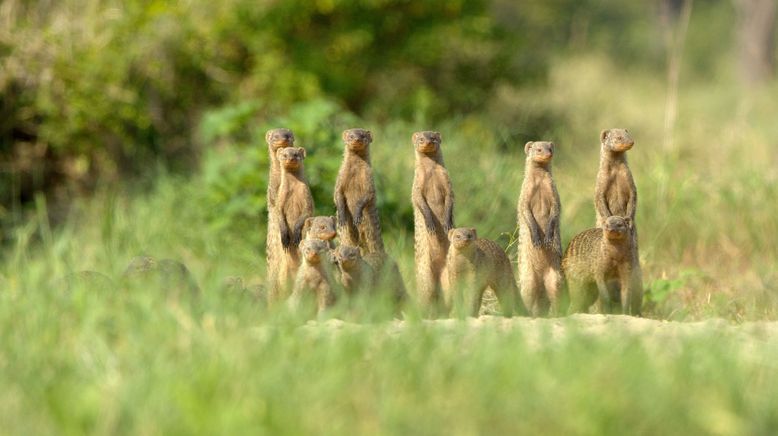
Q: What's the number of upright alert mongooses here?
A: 6